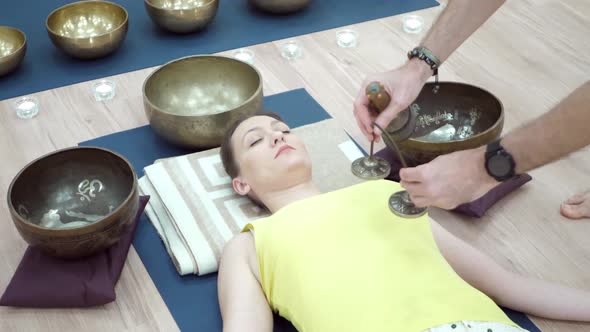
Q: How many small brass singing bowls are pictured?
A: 4